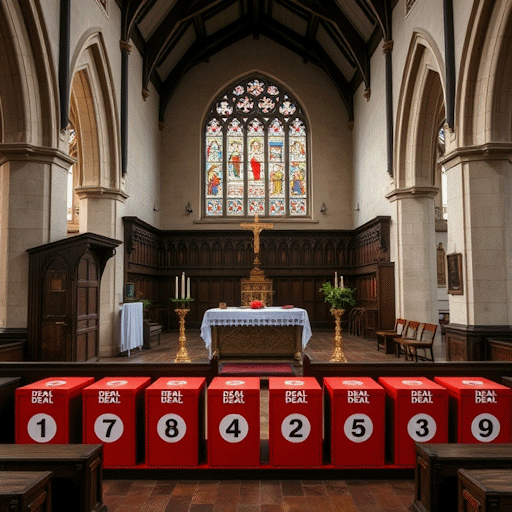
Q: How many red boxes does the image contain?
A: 8